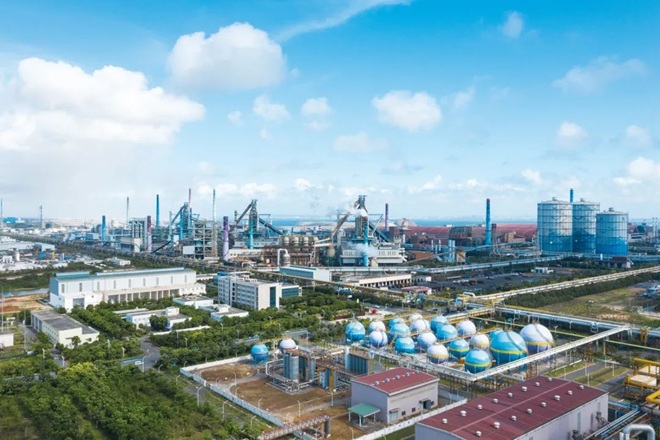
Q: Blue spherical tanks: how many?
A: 11